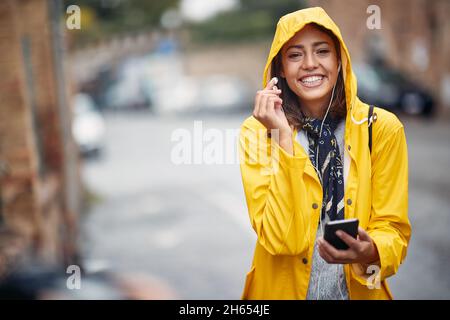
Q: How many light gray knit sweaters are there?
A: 1